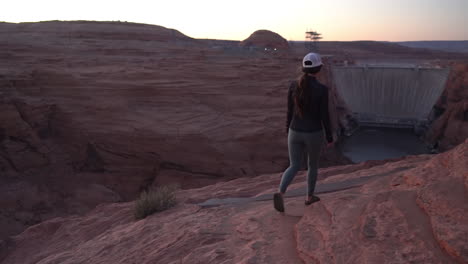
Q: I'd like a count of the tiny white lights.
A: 2